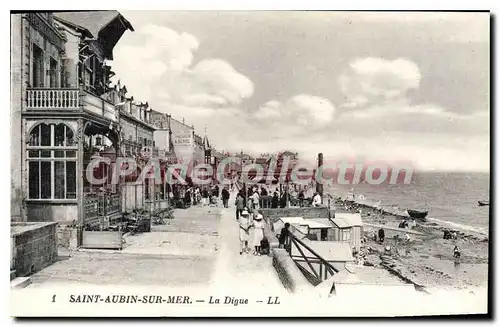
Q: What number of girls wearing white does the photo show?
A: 2